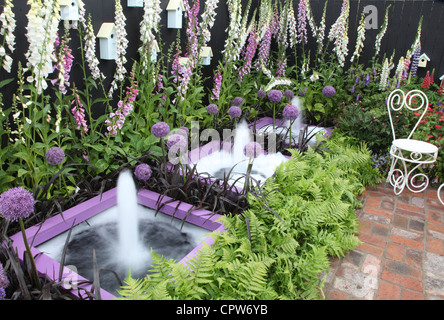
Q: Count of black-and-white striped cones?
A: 0